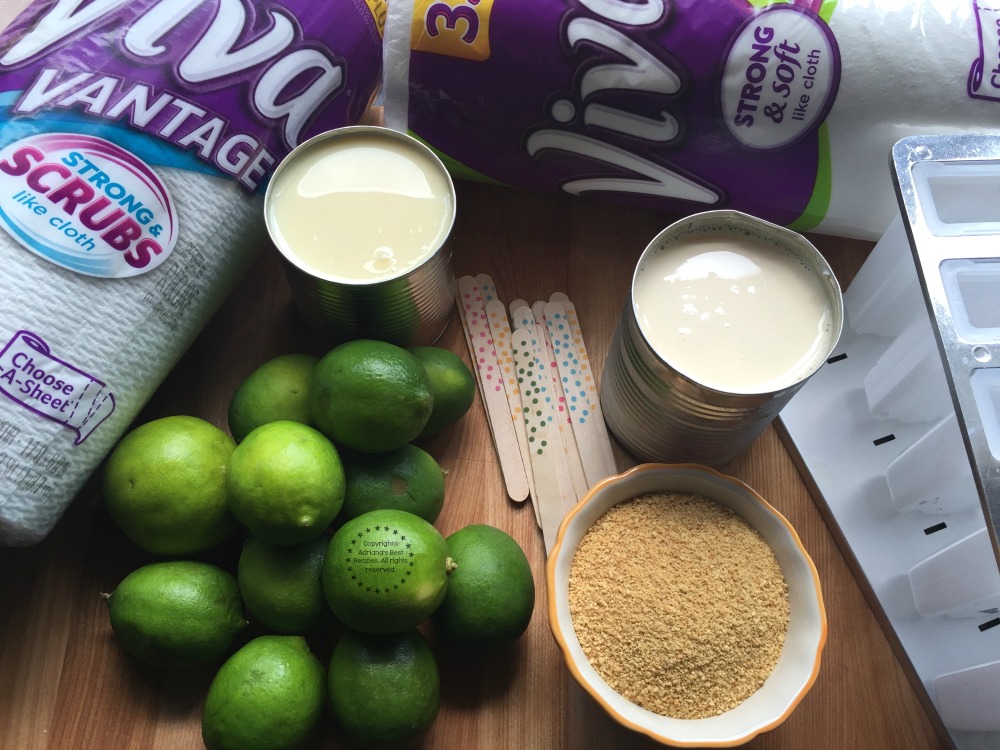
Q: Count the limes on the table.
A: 12